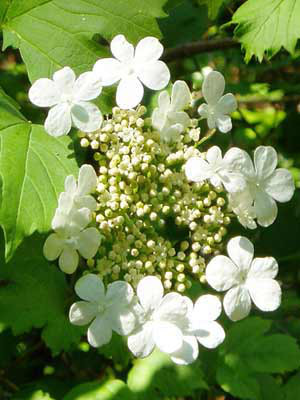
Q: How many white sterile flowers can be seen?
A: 12